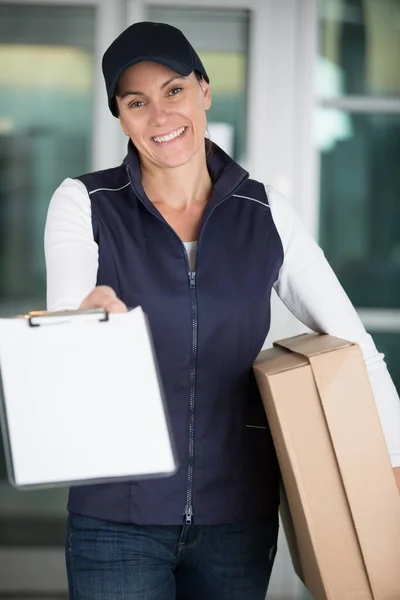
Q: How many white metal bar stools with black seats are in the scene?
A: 0